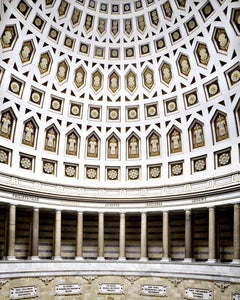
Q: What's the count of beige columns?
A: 11